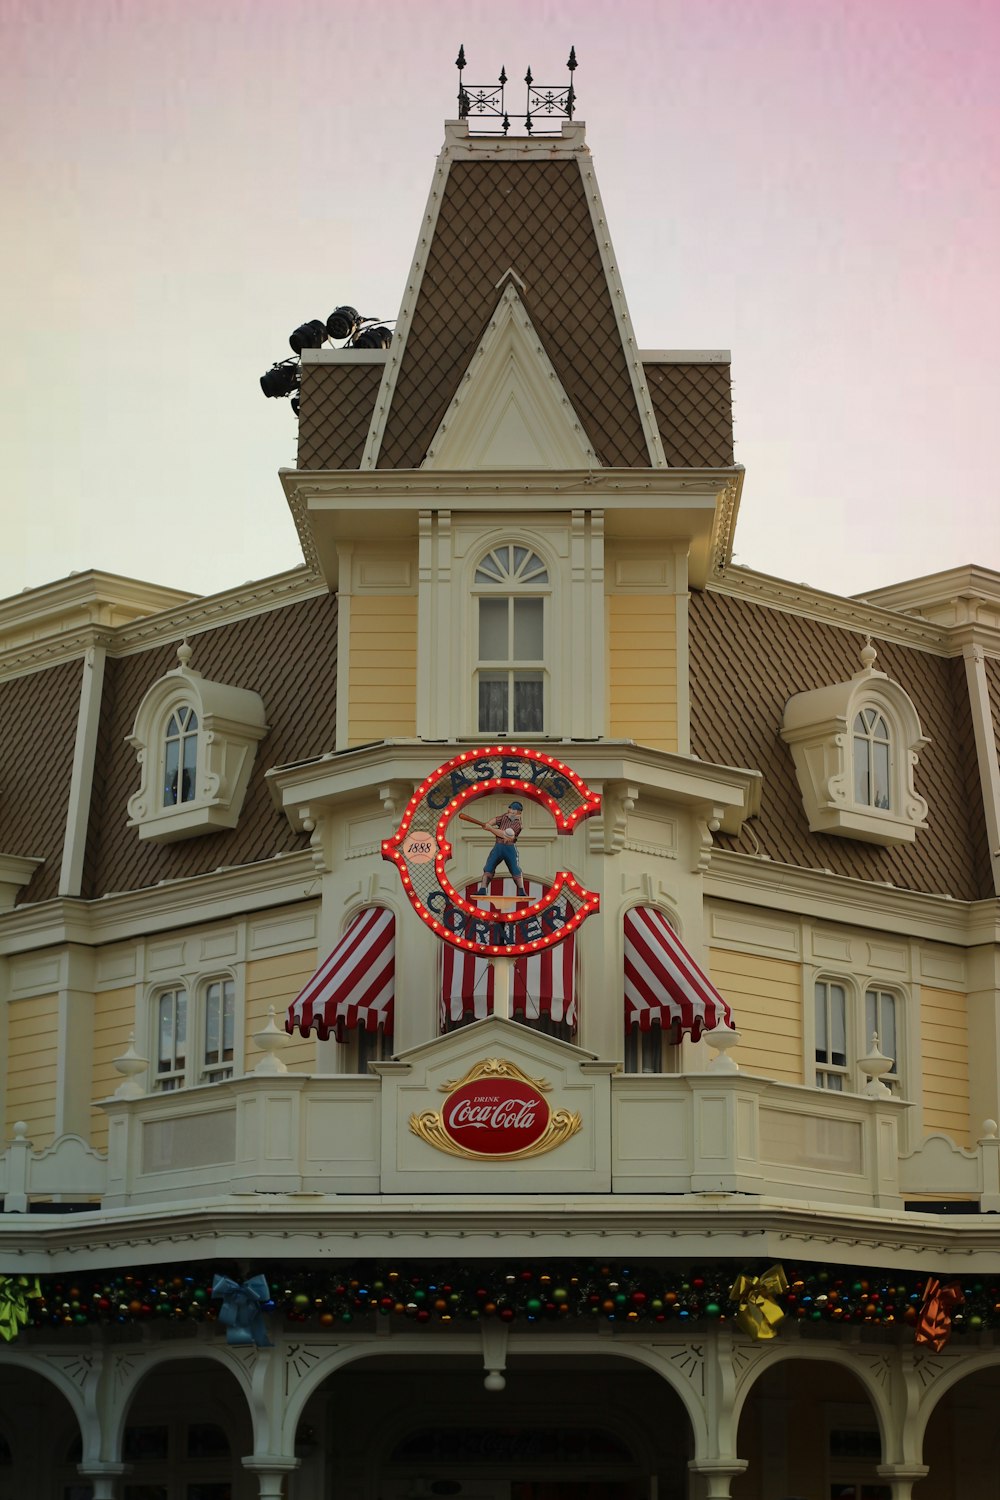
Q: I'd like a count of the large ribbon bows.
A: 4